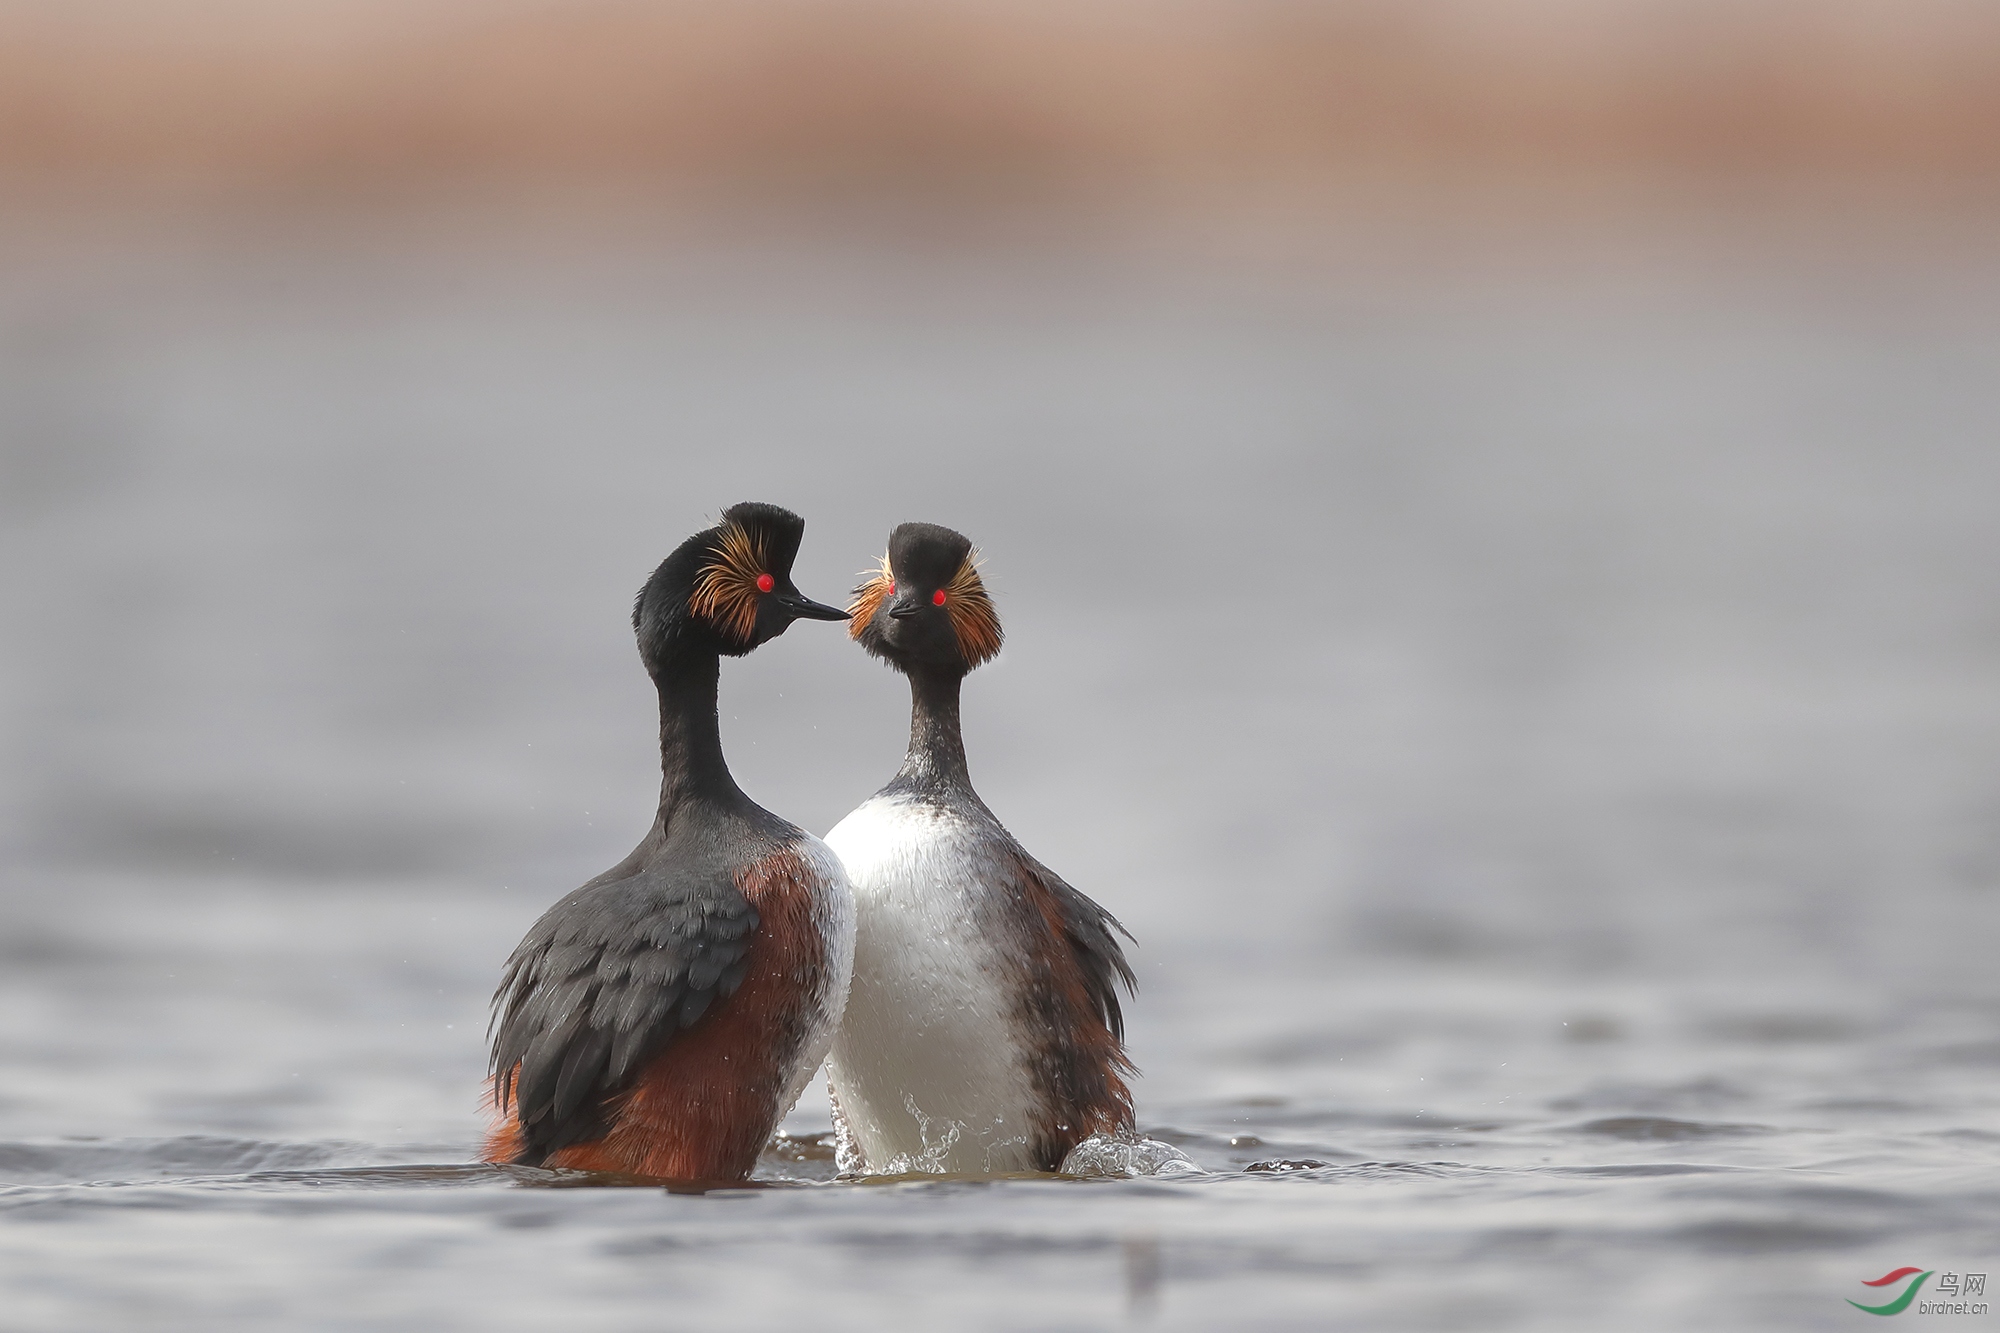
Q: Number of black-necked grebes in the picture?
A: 2